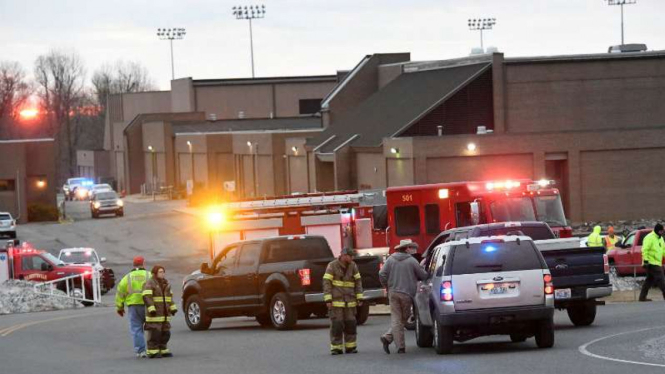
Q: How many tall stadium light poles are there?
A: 4